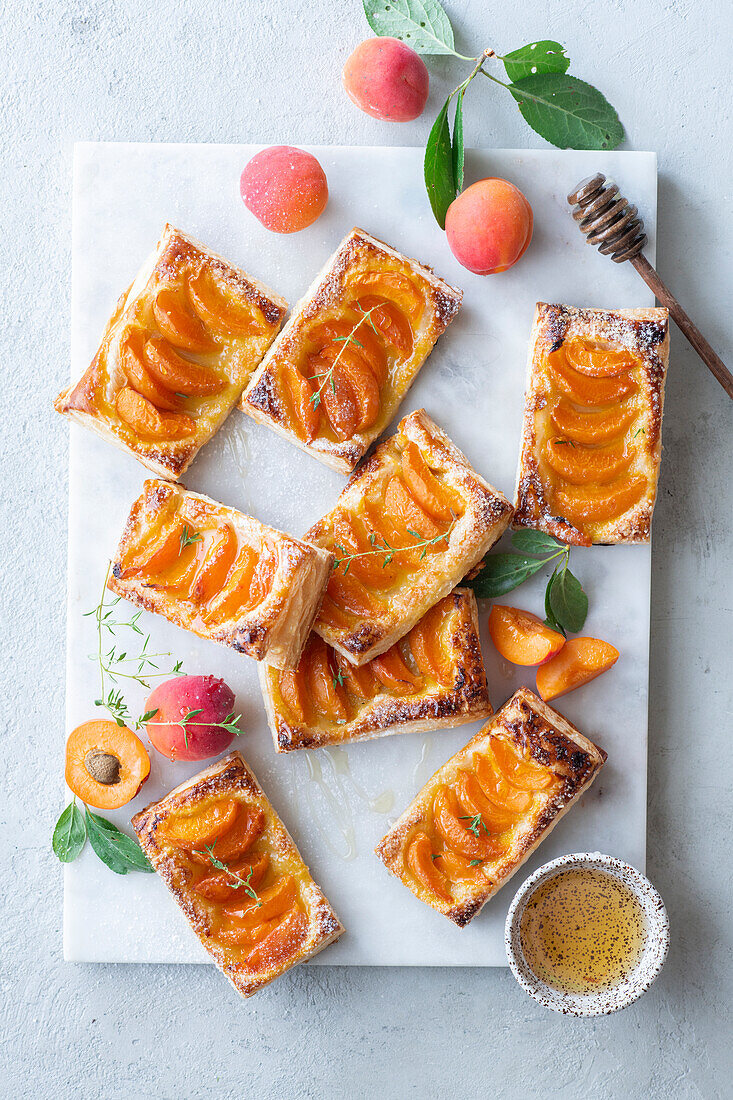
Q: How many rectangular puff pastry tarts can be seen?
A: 8